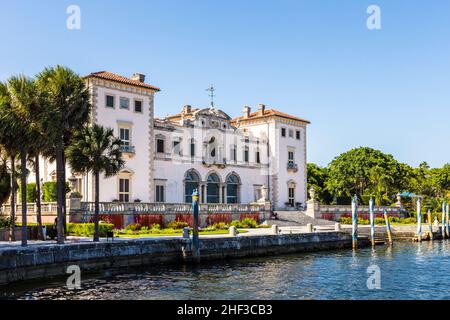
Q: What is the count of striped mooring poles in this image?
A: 8